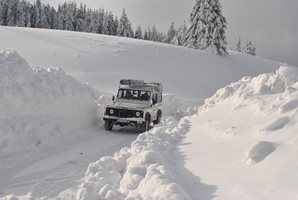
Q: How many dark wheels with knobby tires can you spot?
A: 3